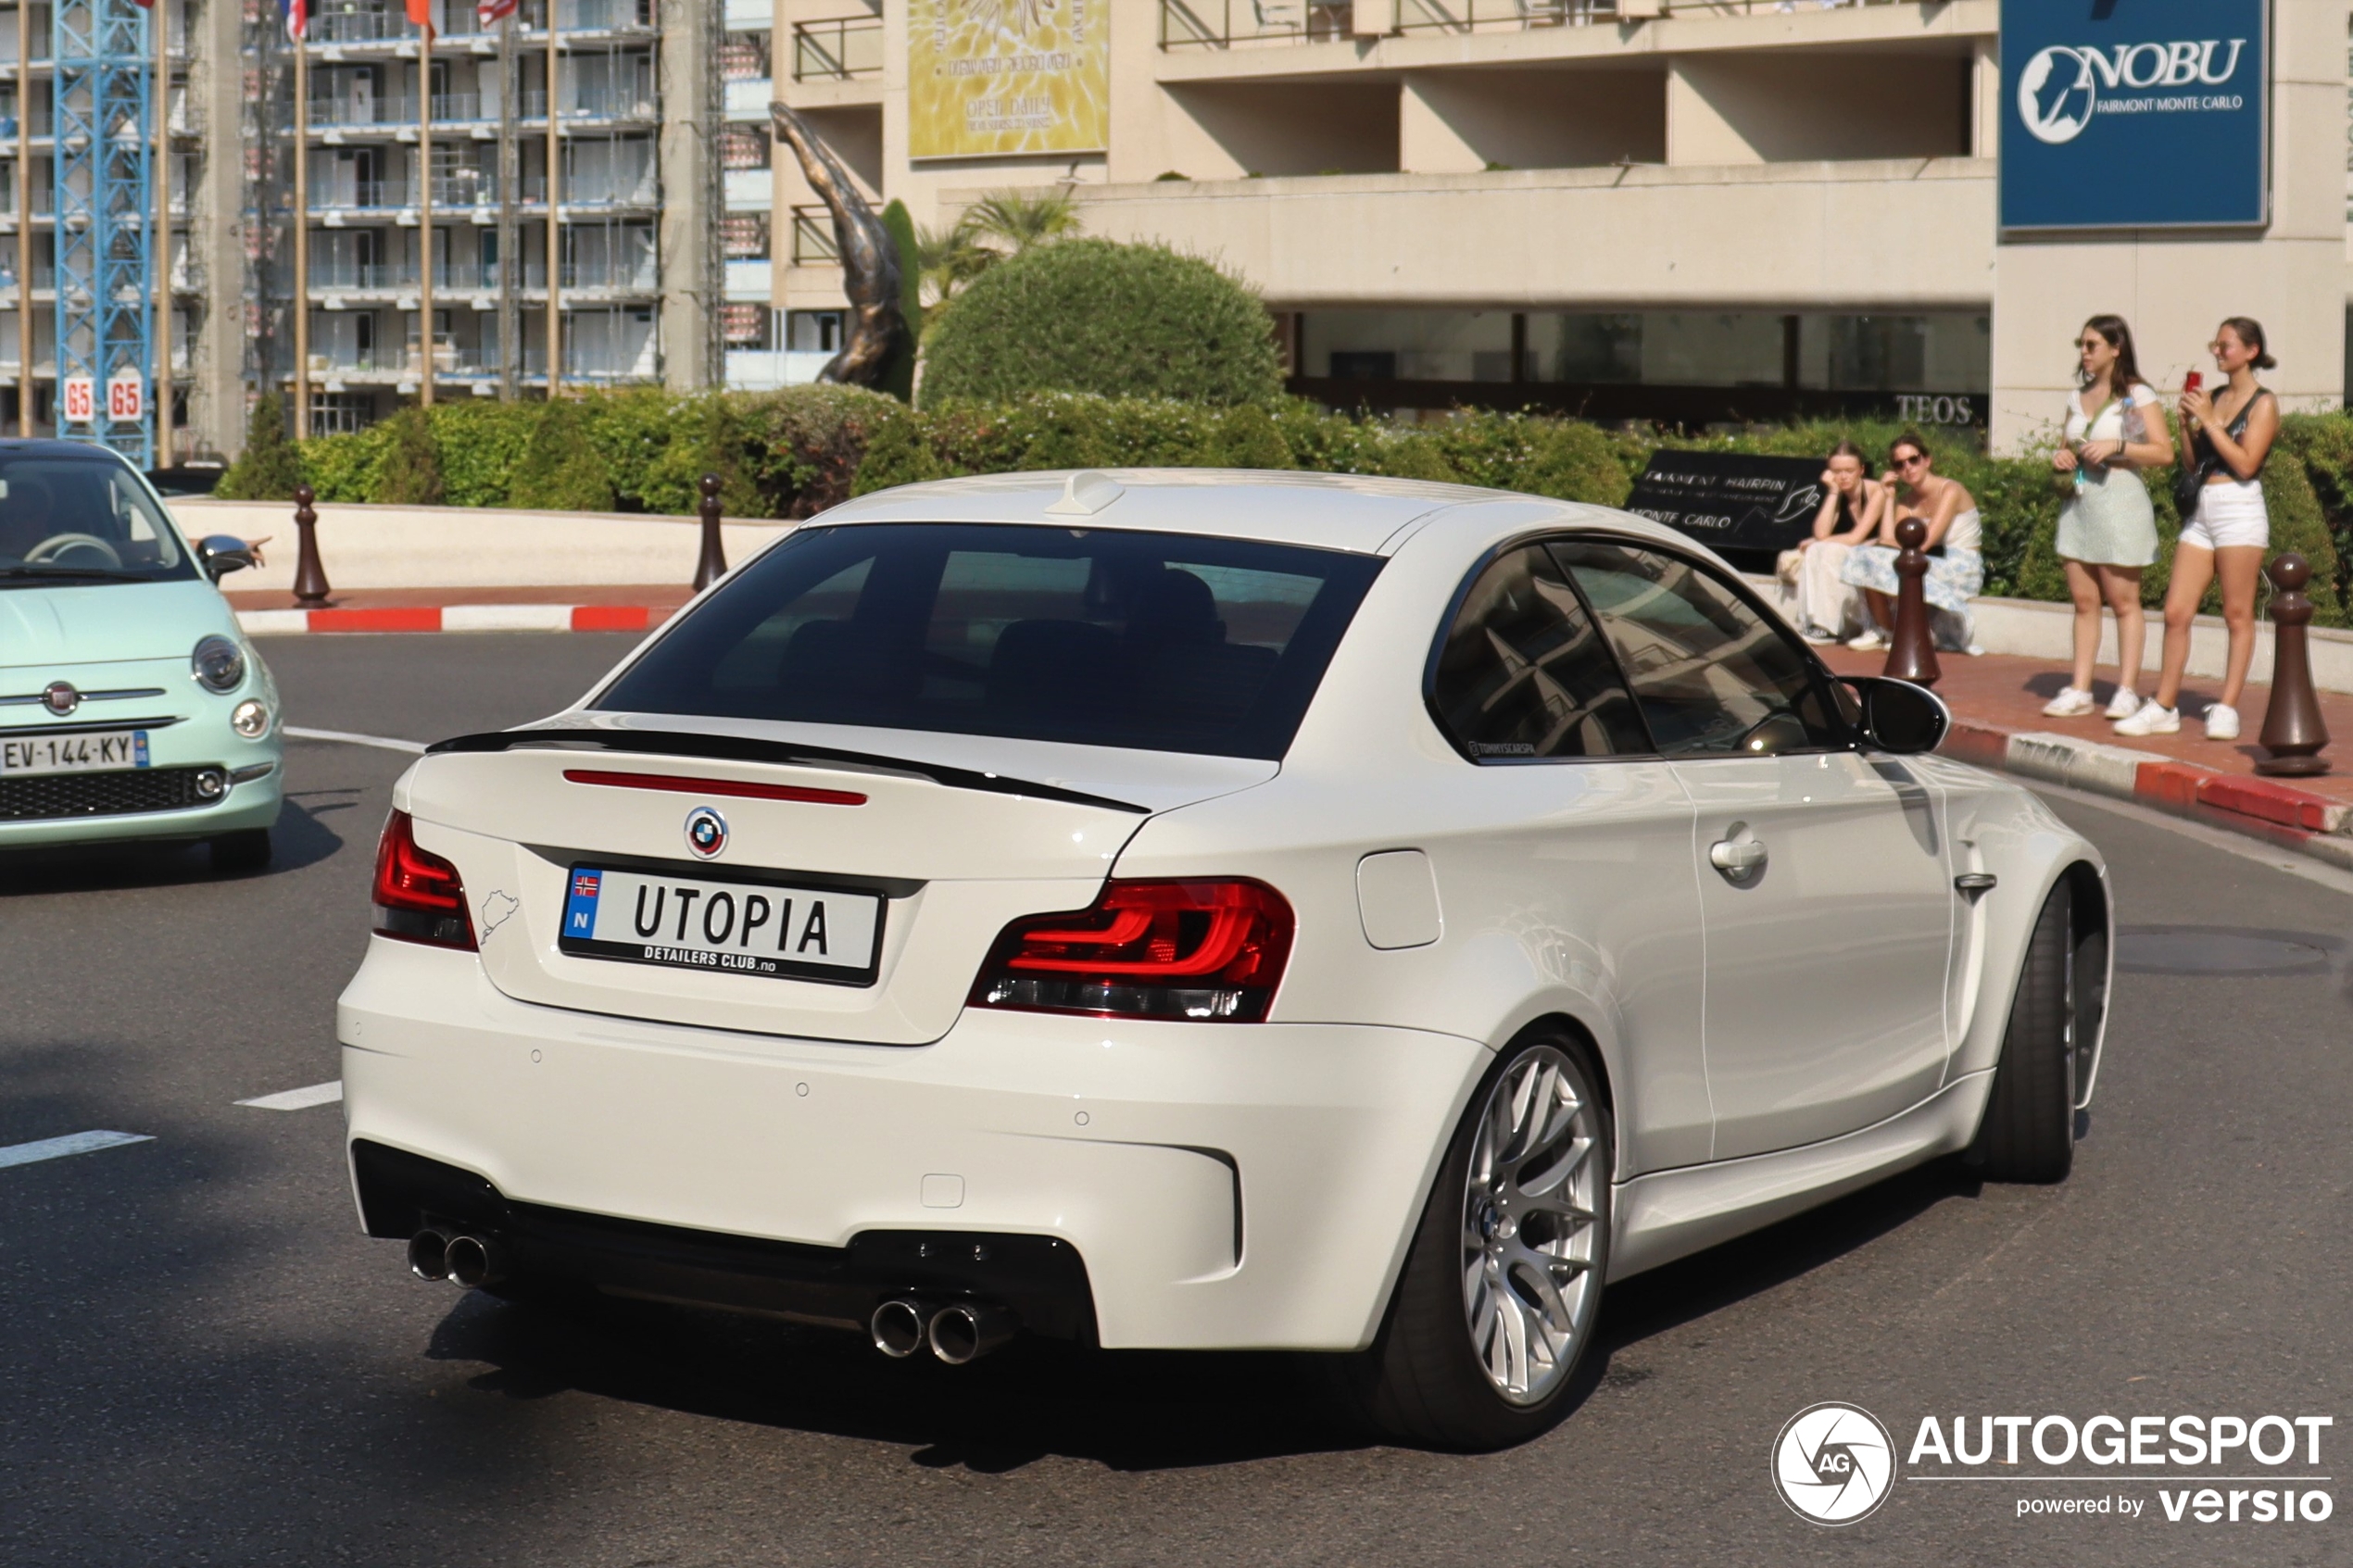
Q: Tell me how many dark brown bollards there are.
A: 4